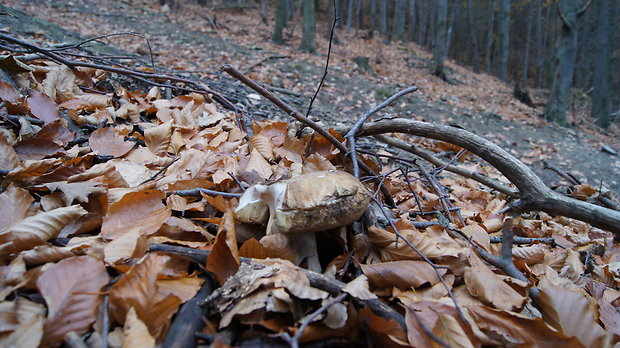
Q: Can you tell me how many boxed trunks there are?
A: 0